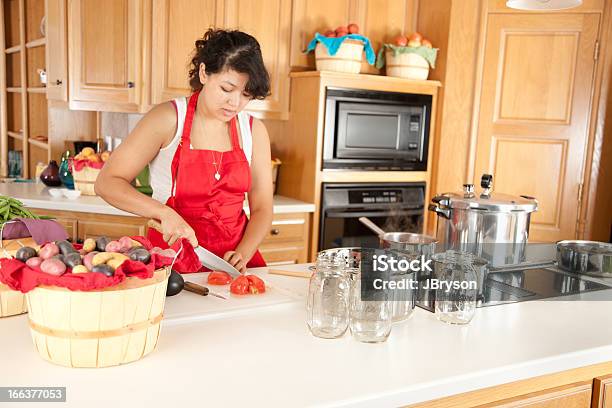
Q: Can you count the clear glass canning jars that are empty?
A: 3